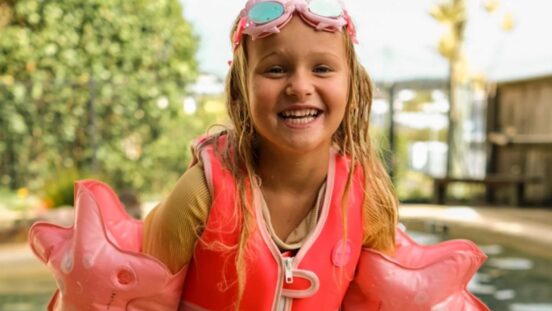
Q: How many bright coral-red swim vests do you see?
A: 1